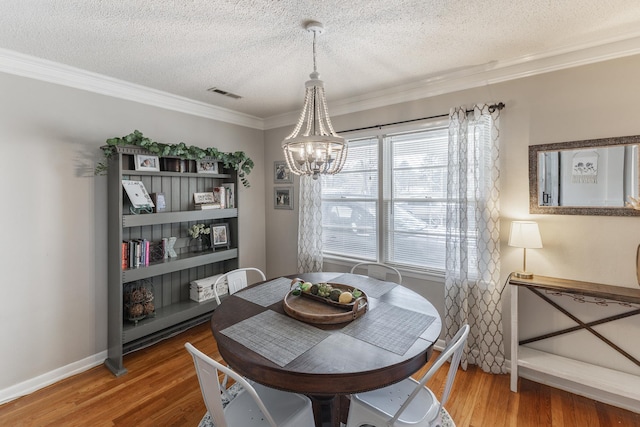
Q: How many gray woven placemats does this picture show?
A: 4